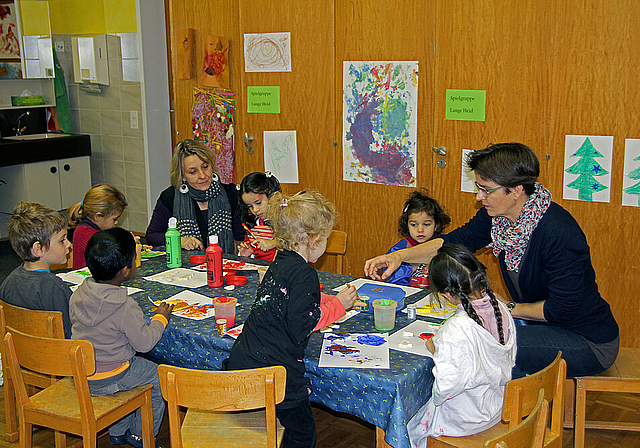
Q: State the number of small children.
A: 7